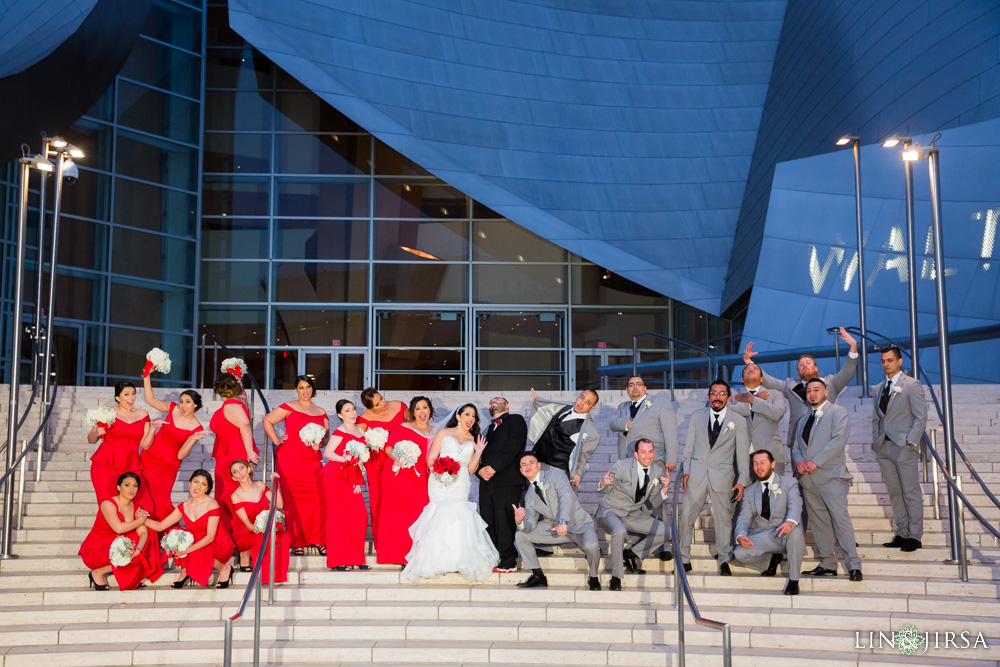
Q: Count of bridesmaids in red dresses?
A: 10